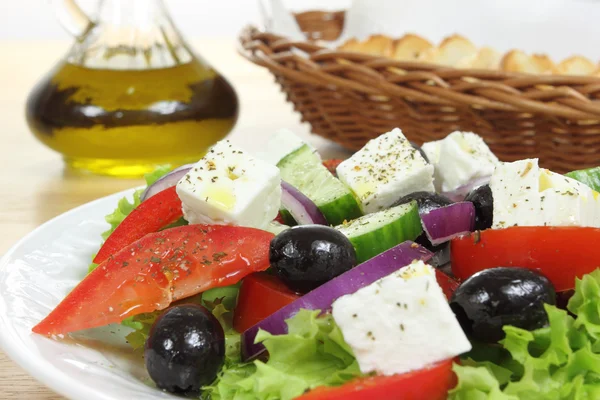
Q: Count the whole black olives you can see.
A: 3